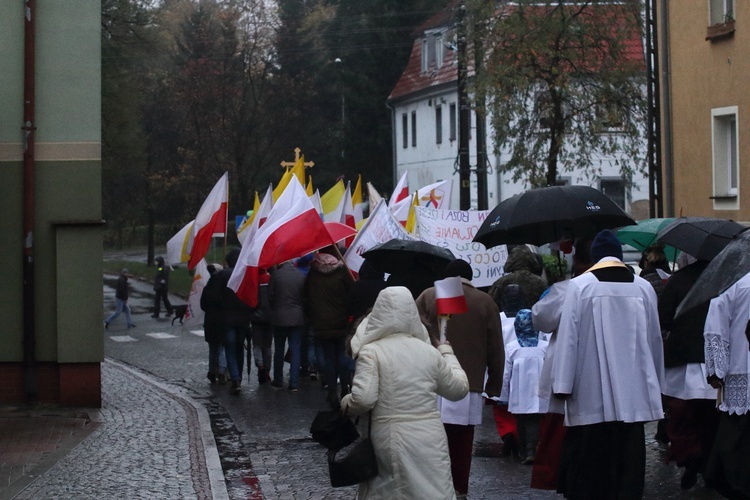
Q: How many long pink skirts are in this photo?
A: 0